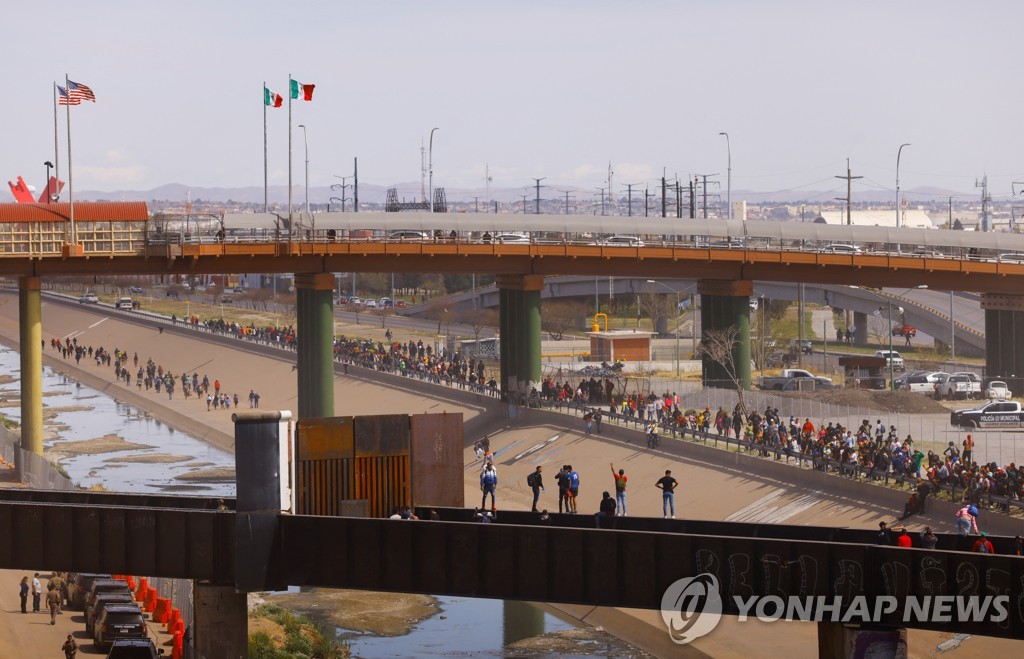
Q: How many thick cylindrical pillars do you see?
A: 5